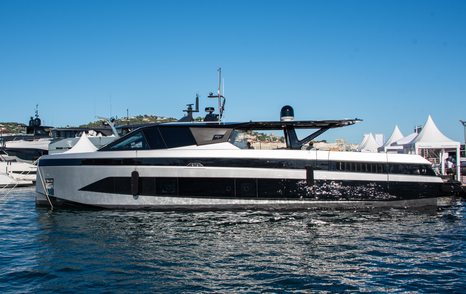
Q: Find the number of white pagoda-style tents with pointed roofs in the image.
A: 4